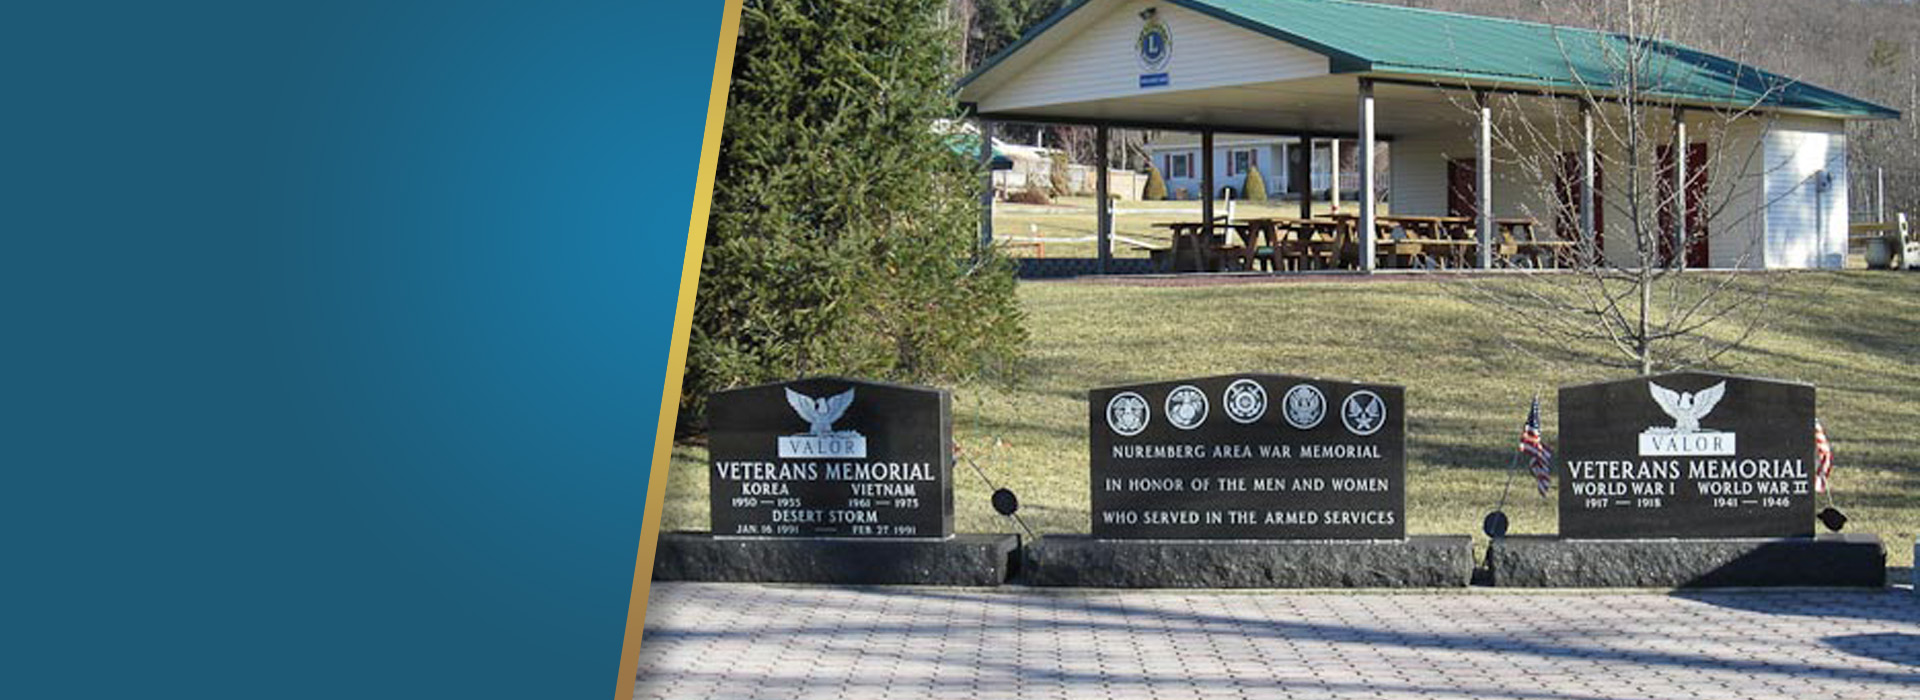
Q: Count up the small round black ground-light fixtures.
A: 3